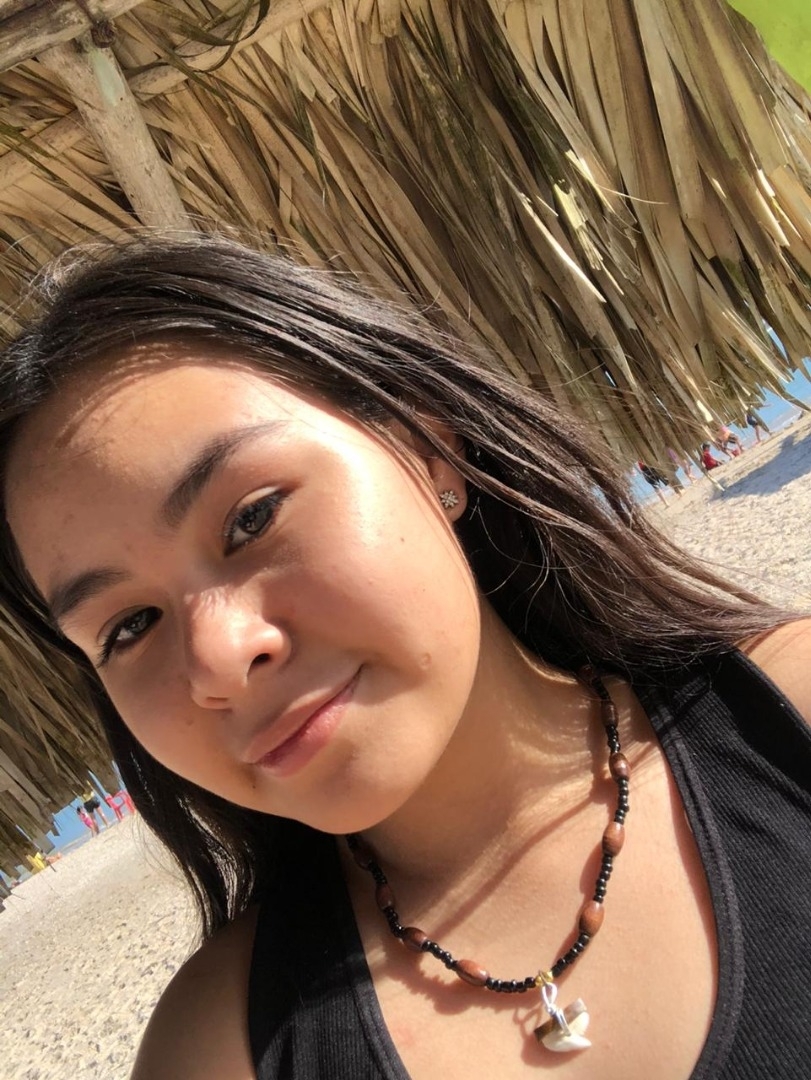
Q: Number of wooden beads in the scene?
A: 9